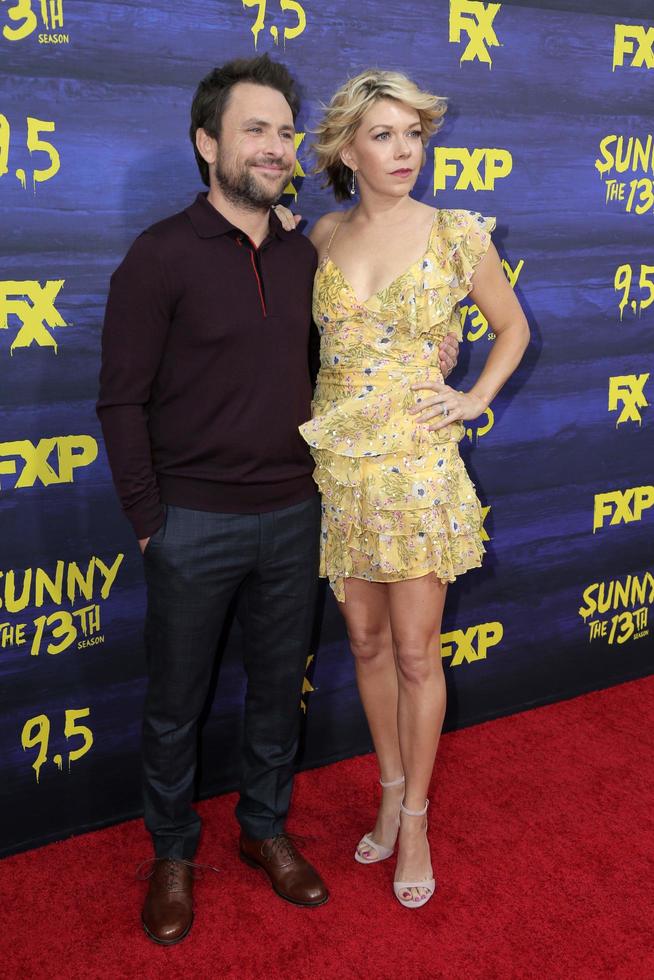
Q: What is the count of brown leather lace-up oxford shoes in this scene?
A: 2